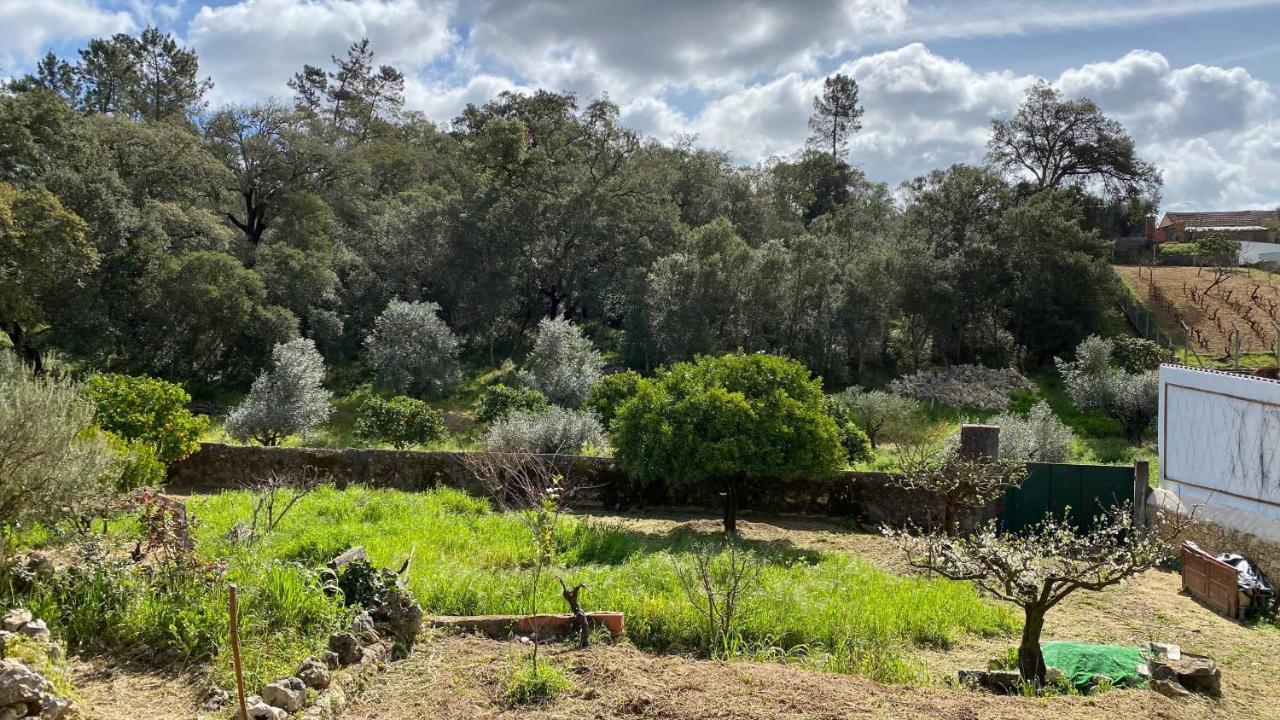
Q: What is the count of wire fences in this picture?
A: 1